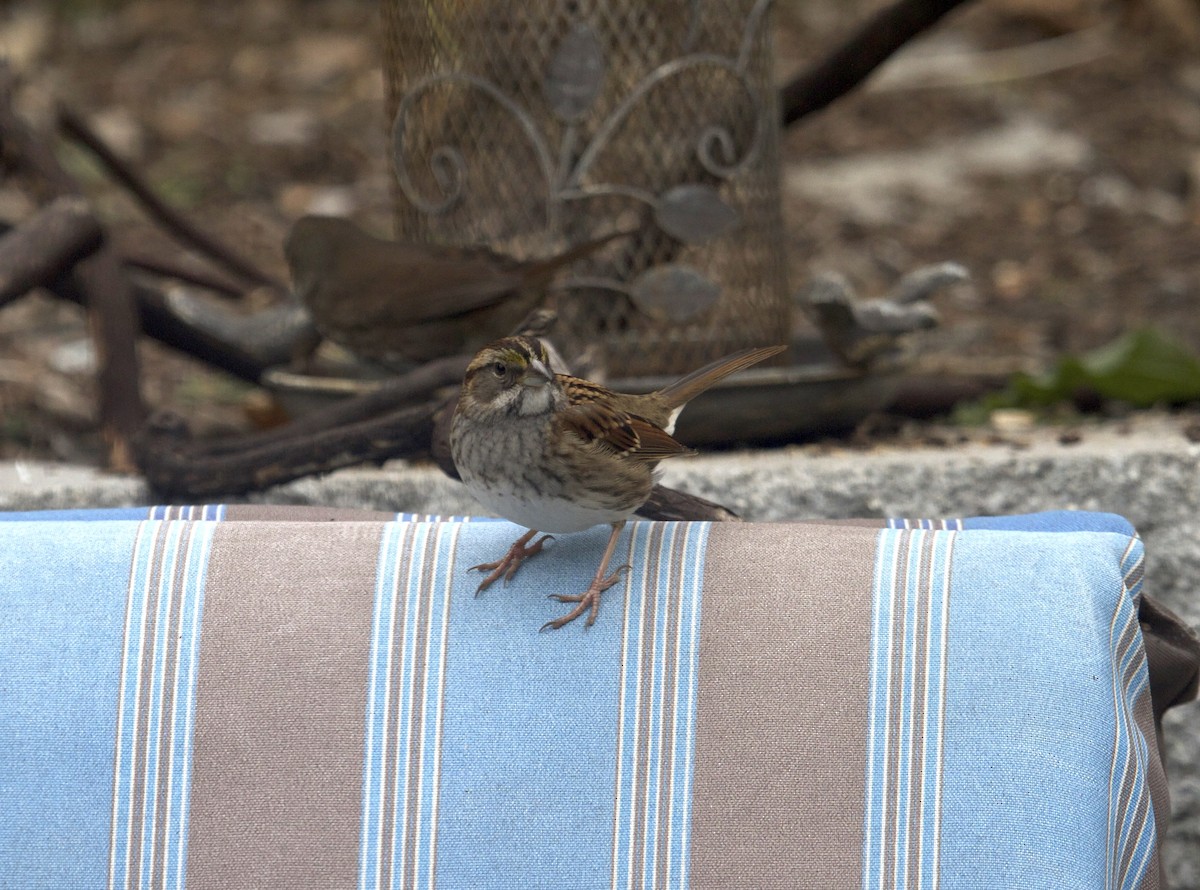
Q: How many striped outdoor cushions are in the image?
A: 1